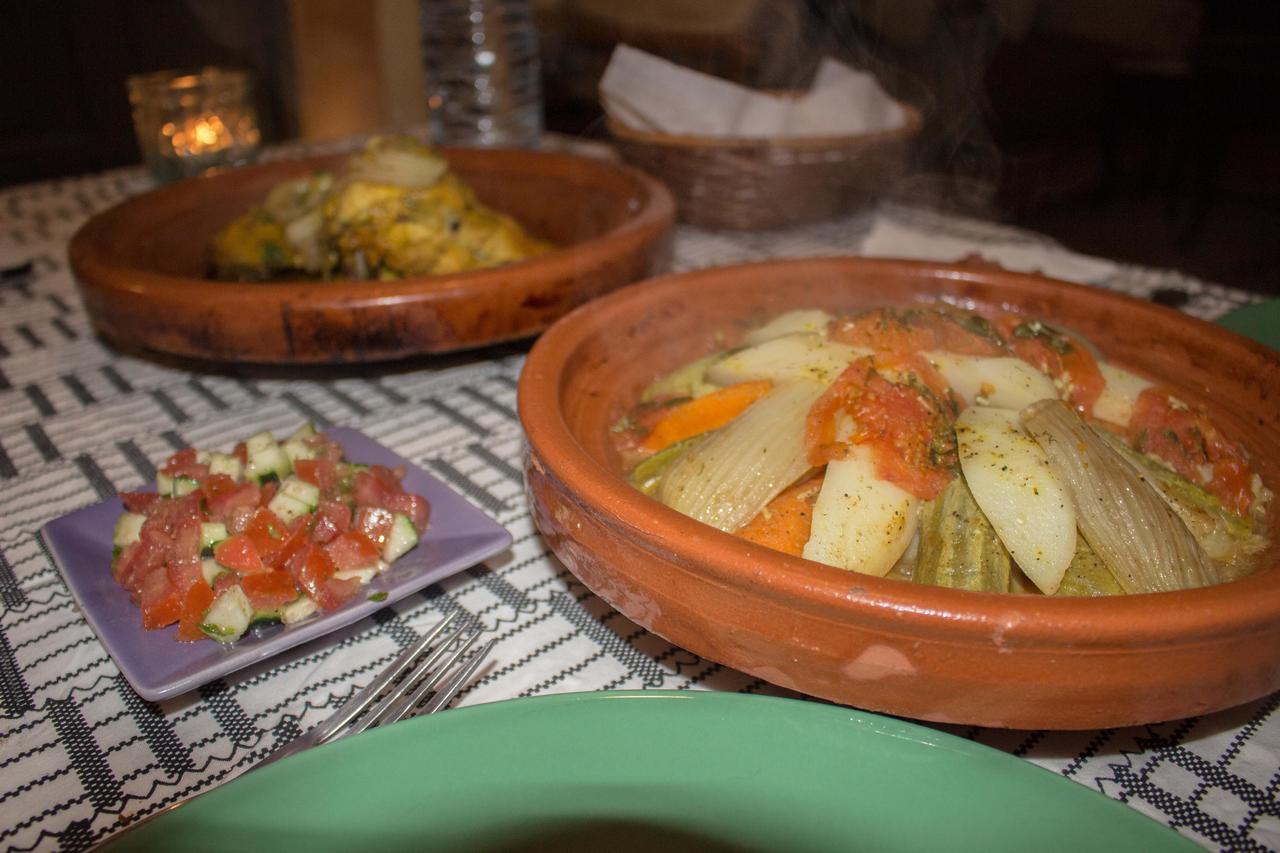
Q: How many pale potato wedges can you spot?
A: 6